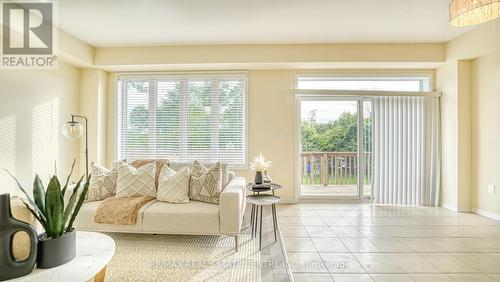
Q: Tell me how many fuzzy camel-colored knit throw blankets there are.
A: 1